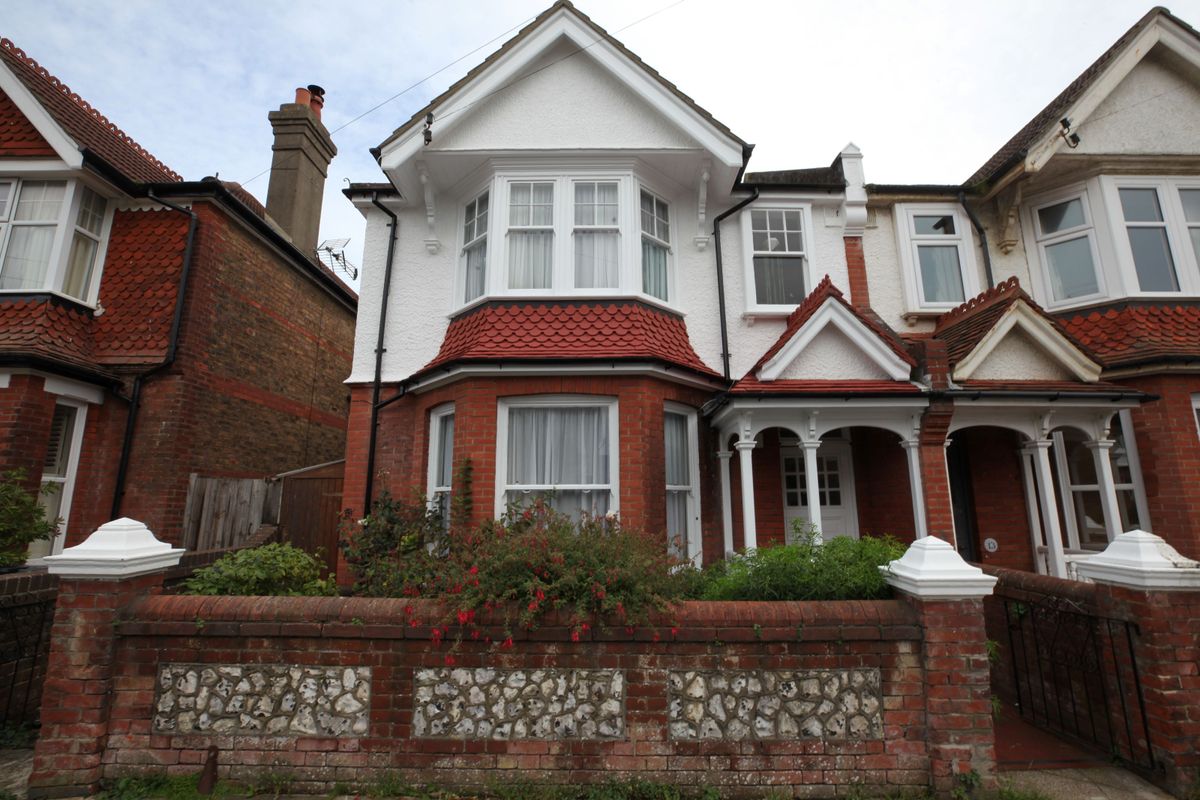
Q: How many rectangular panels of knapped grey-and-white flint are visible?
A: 3